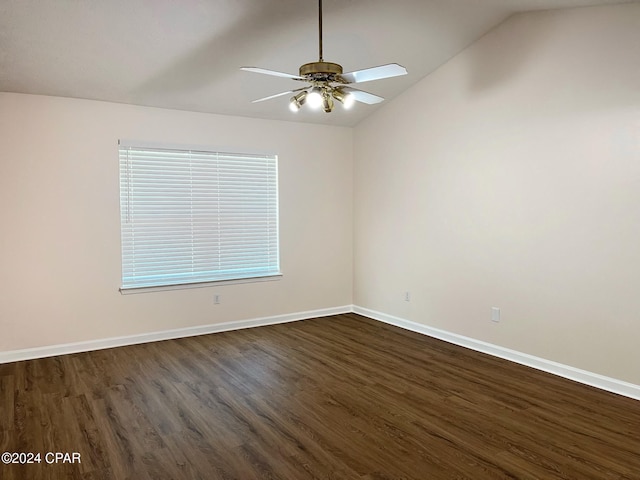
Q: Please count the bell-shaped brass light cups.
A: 4